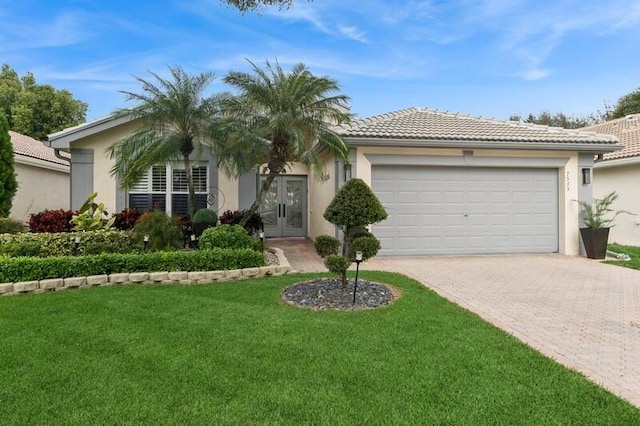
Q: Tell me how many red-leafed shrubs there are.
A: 3